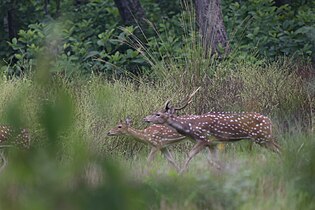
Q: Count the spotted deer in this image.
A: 3